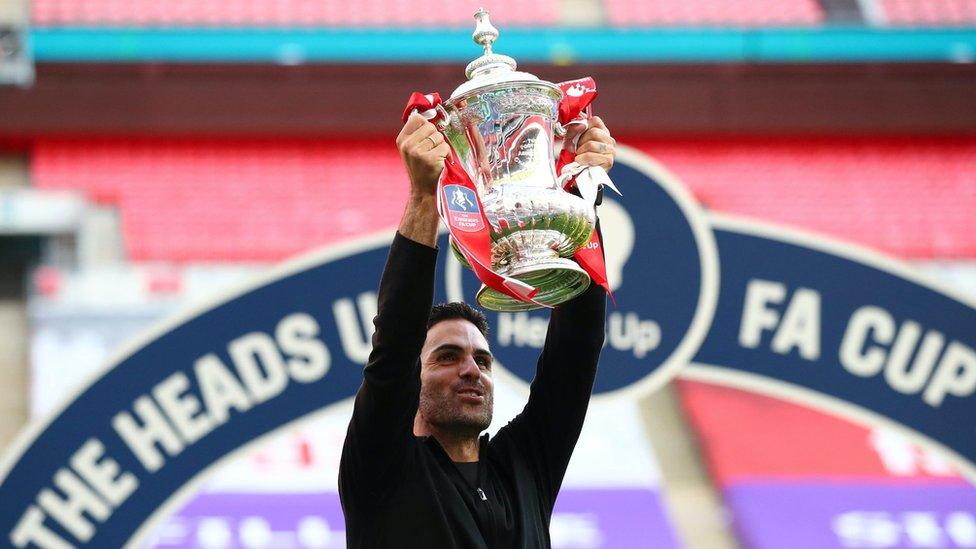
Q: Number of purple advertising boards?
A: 2